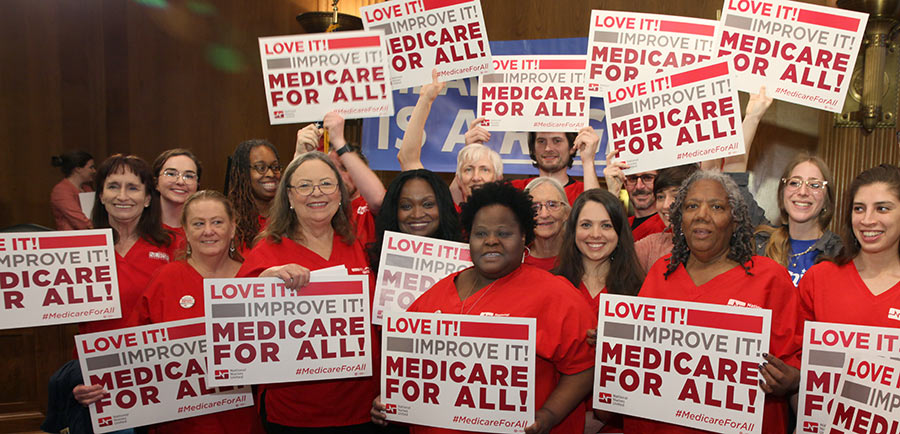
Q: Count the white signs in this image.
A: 14